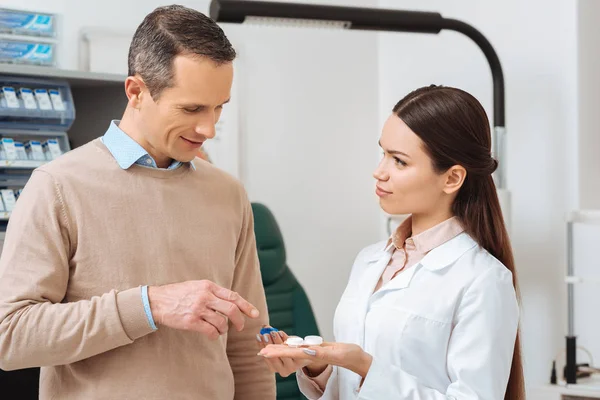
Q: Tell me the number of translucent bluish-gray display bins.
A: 3